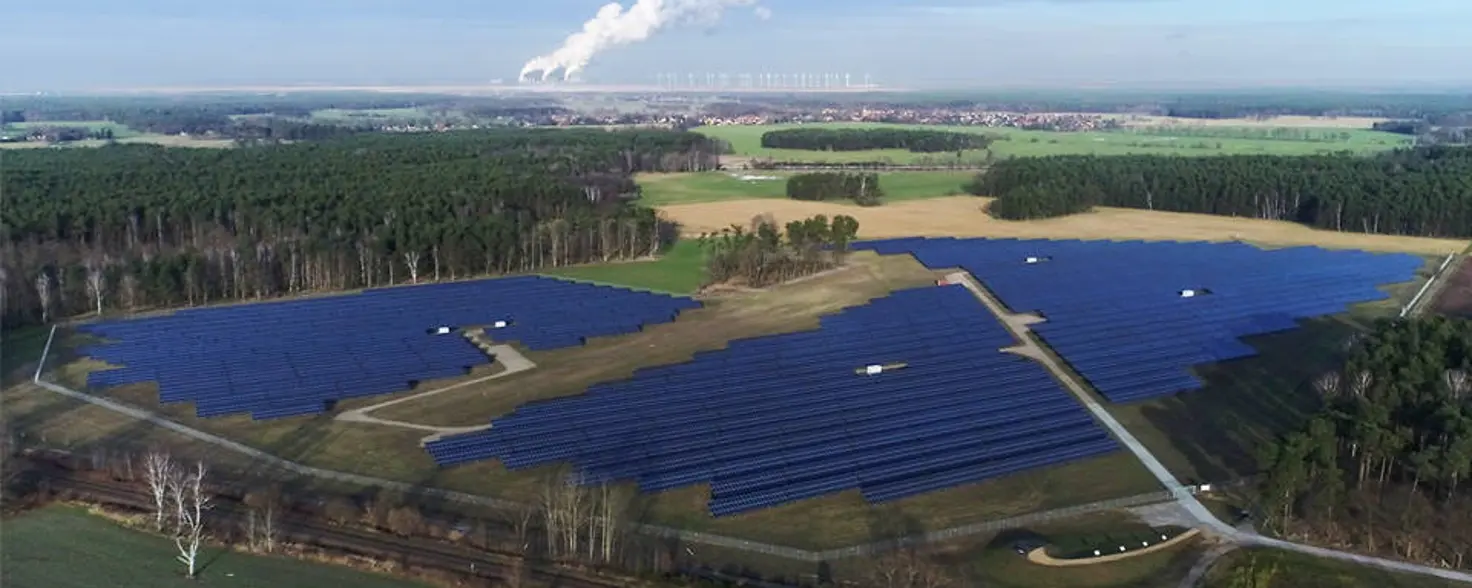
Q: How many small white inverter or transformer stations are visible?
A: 5